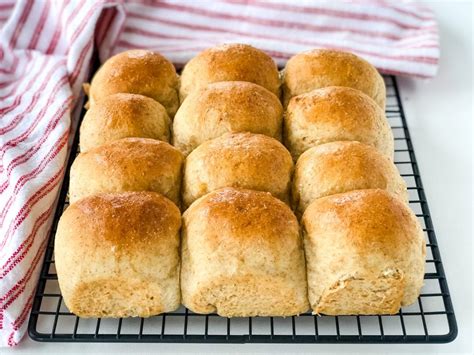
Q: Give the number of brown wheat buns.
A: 12